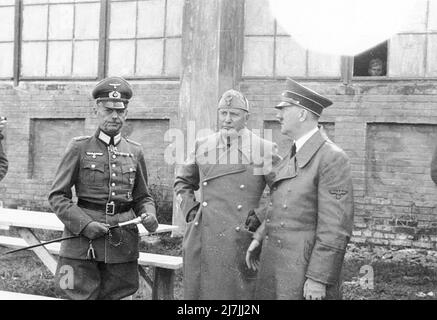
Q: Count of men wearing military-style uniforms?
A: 3